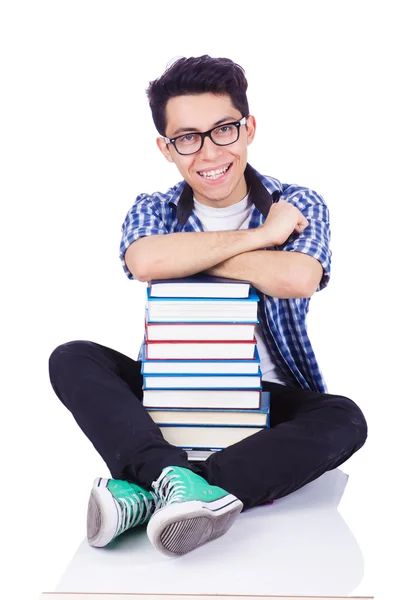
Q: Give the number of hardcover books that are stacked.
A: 10